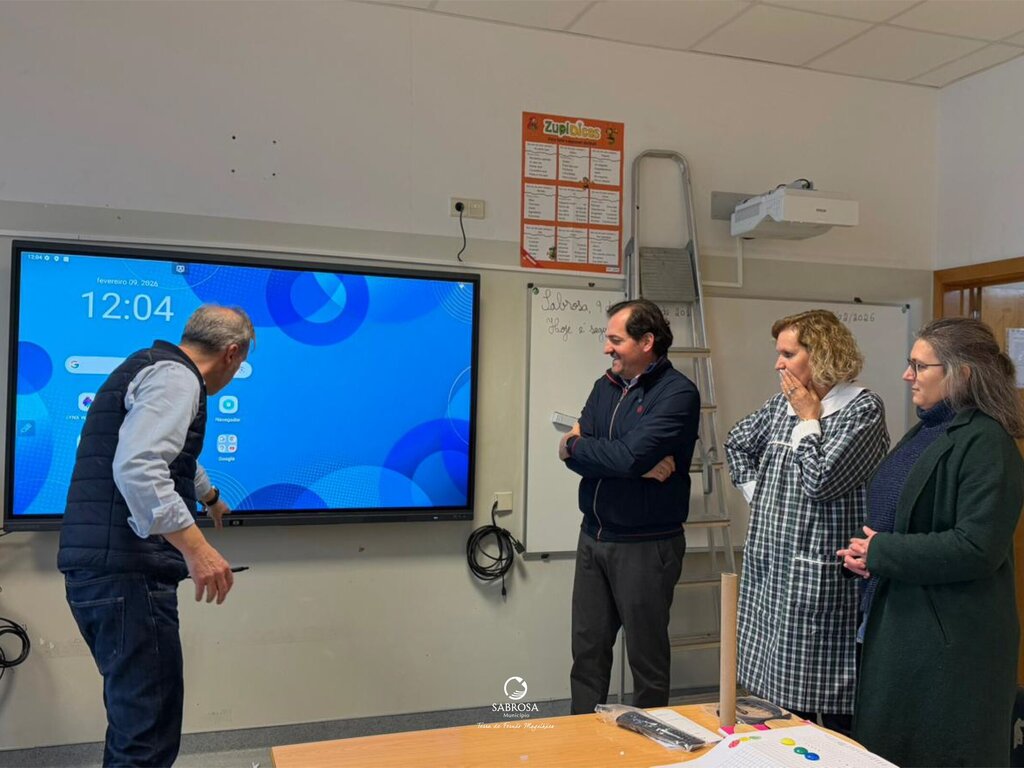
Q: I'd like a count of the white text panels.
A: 9